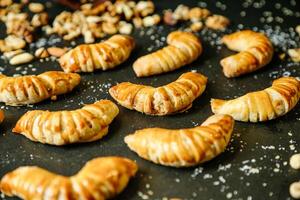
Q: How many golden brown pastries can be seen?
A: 9